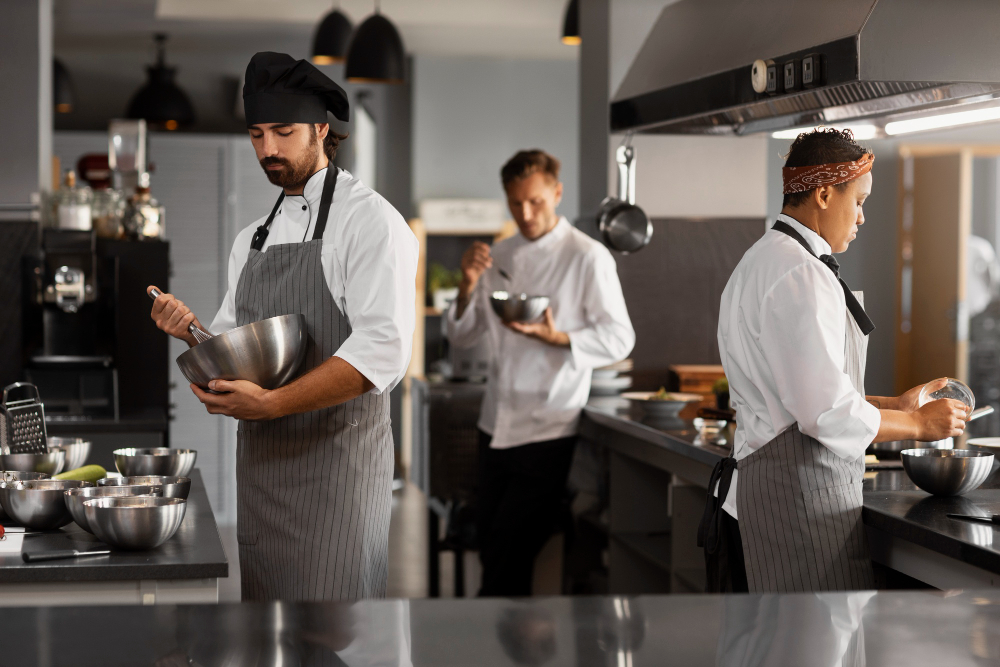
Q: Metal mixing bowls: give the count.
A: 11